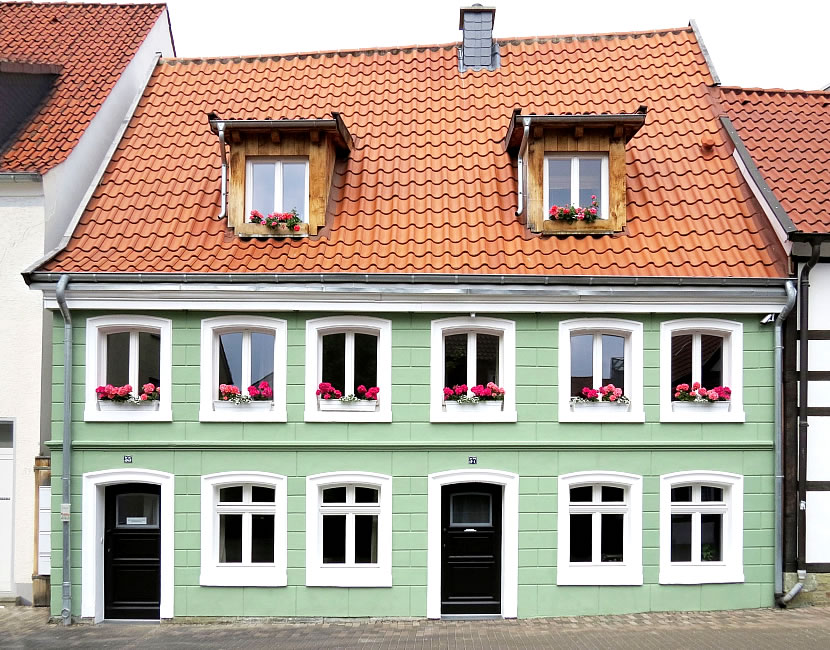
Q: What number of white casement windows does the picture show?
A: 12